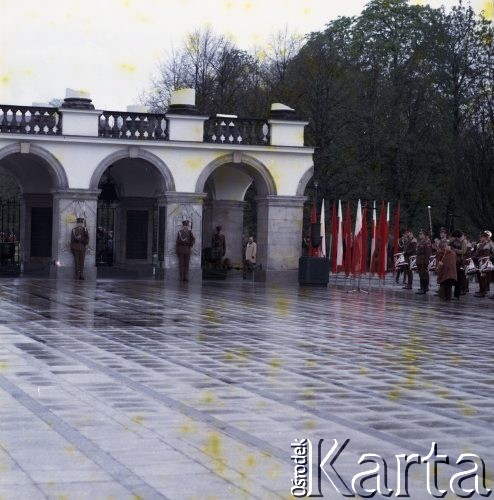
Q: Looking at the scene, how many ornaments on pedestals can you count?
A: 3